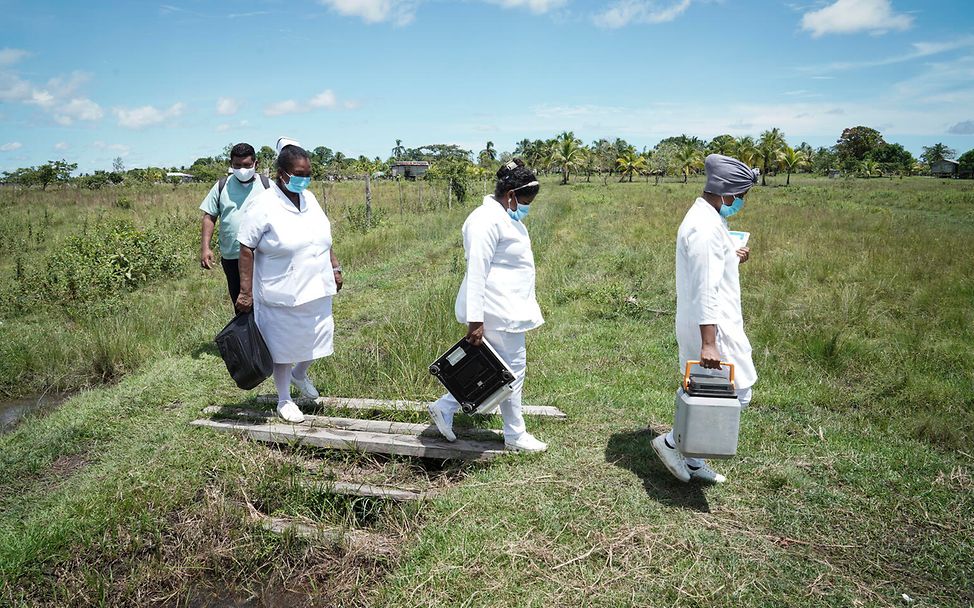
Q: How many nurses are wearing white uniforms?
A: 3